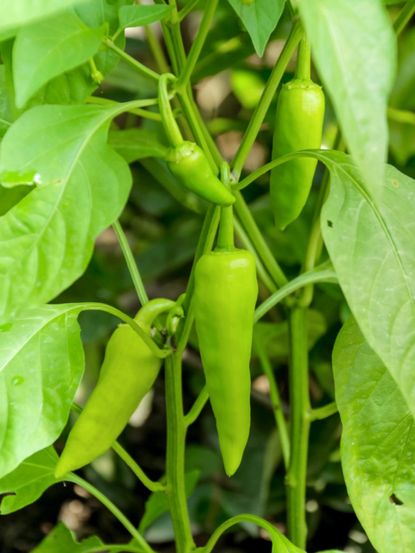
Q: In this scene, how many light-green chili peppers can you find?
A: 4